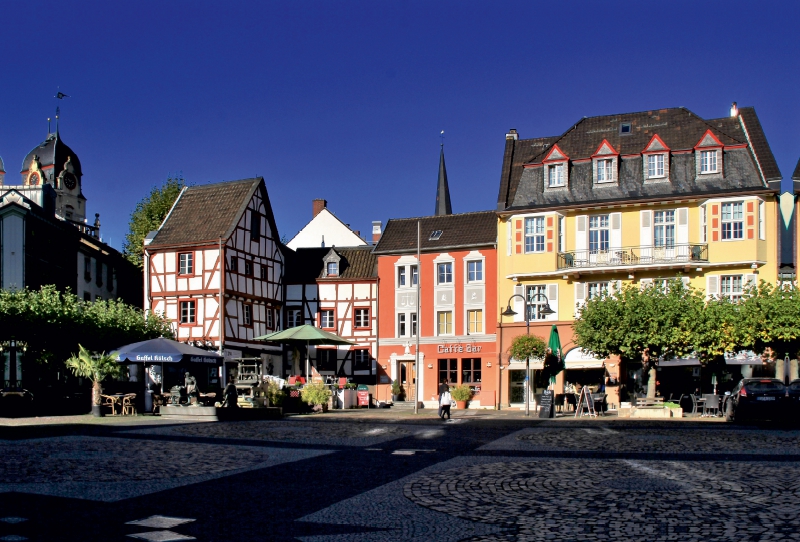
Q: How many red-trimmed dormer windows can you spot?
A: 4